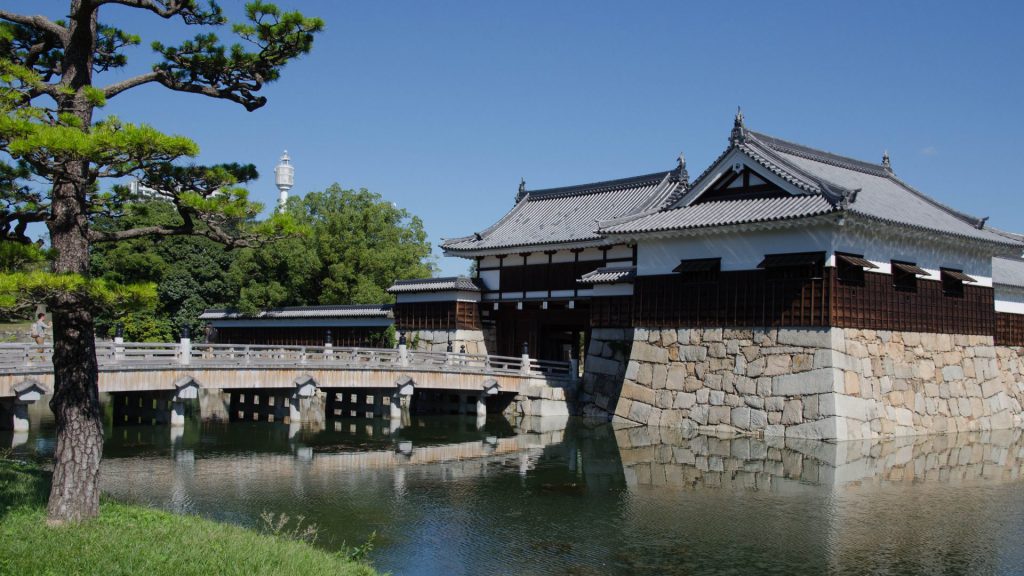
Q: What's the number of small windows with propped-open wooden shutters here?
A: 5